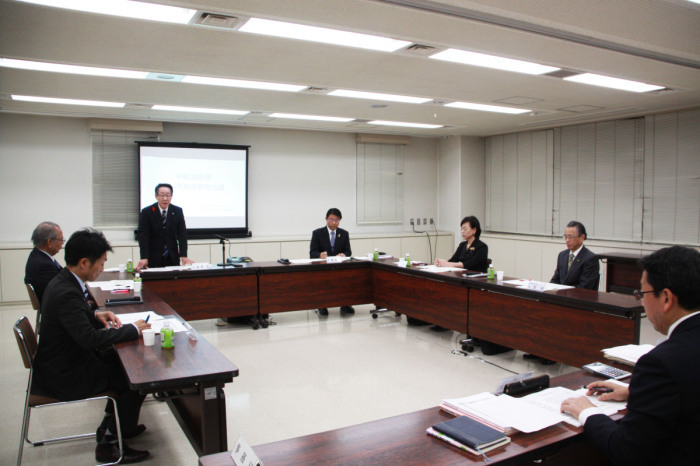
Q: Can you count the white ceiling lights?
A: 12